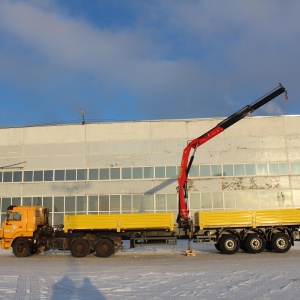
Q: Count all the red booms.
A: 1